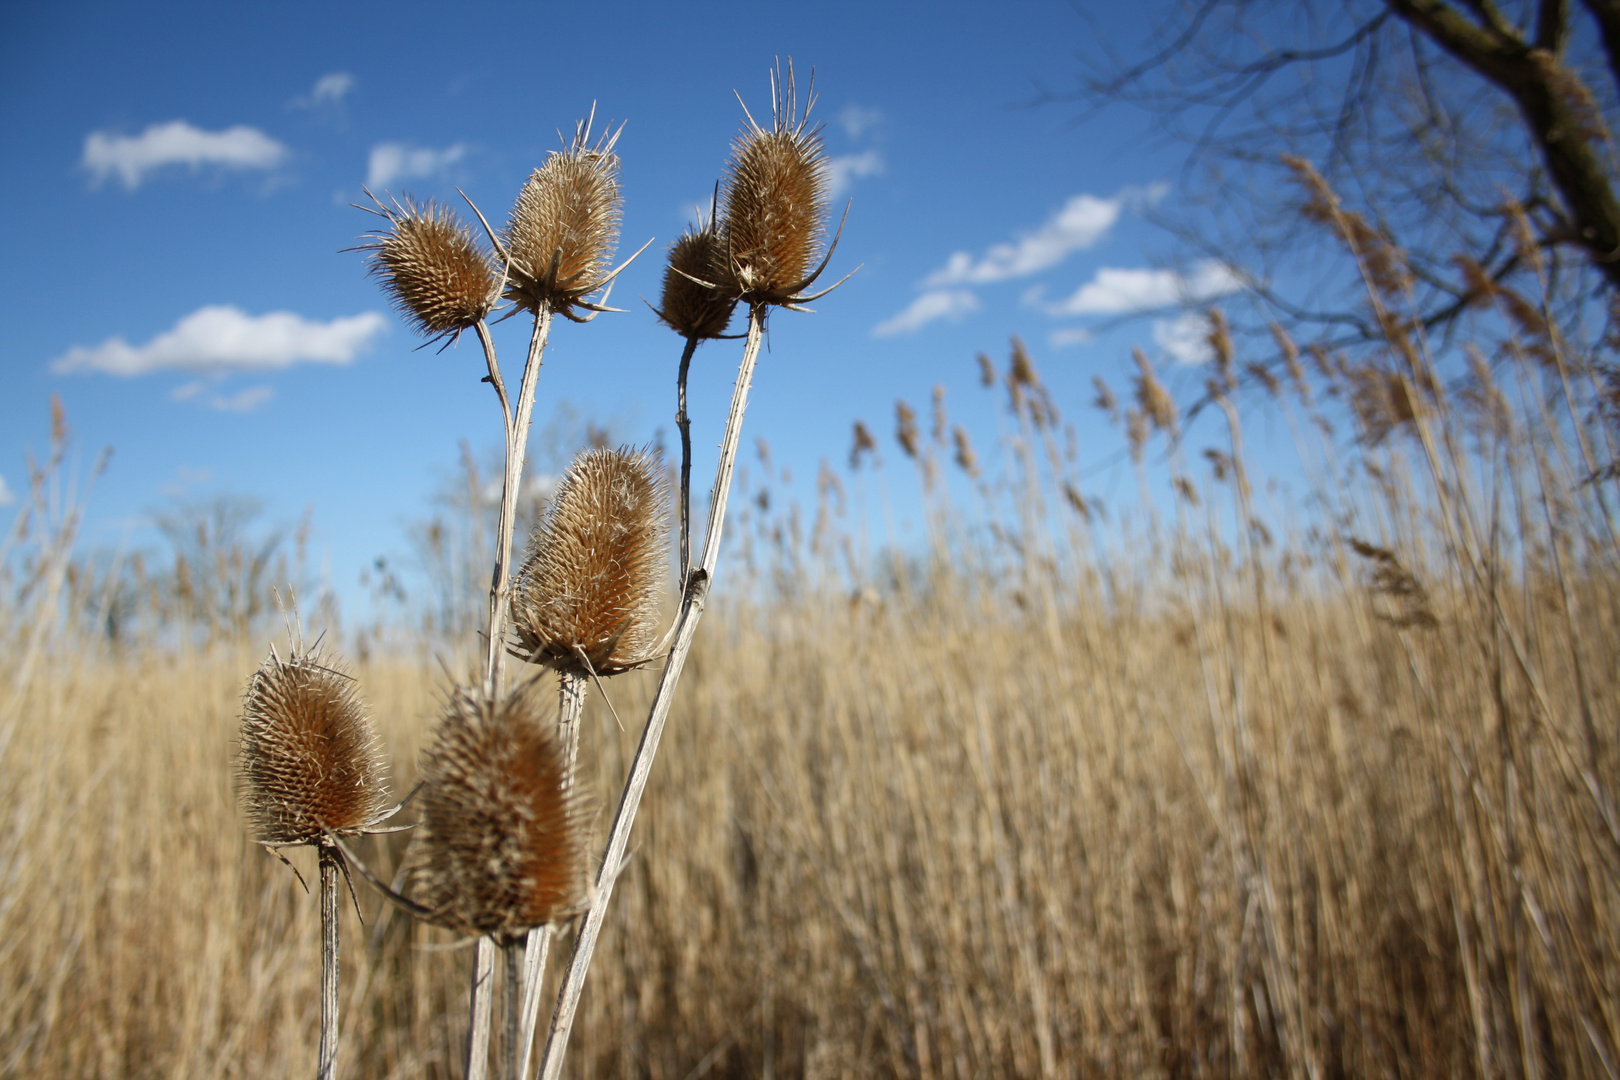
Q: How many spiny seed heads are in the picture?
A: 7